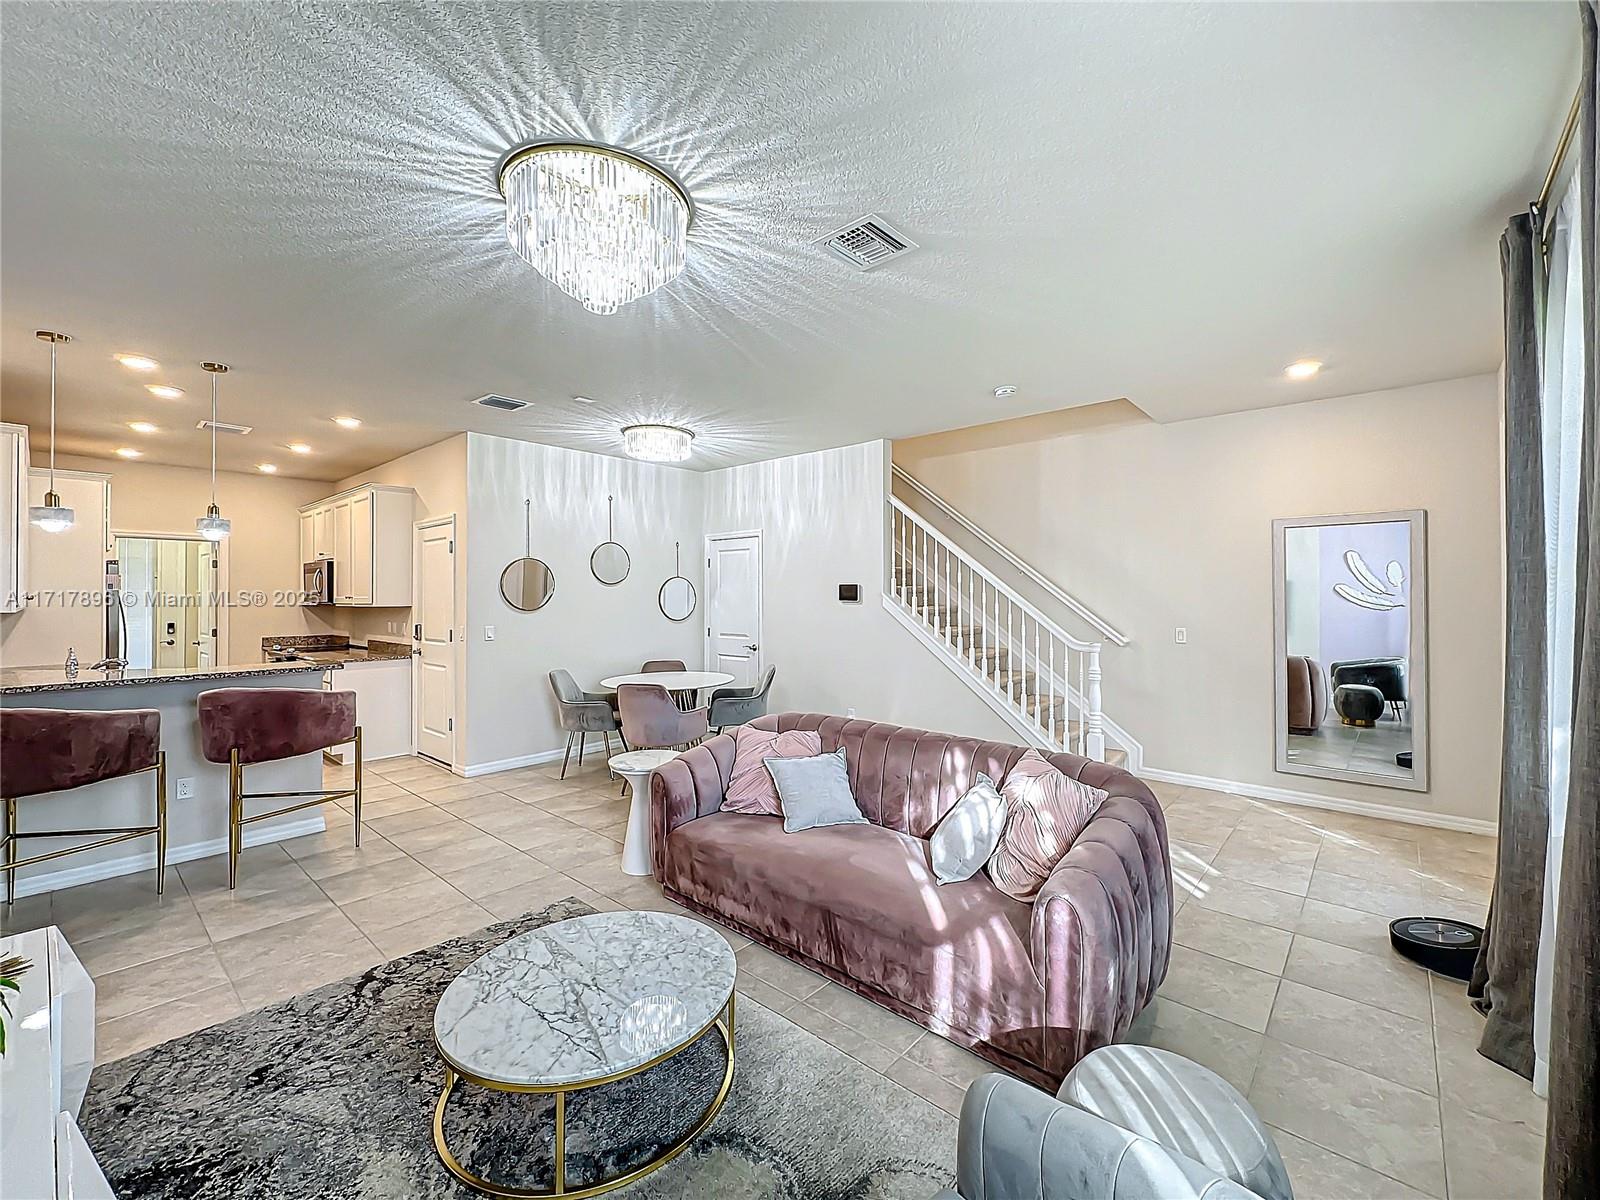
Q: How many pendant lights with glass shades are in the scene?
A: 2